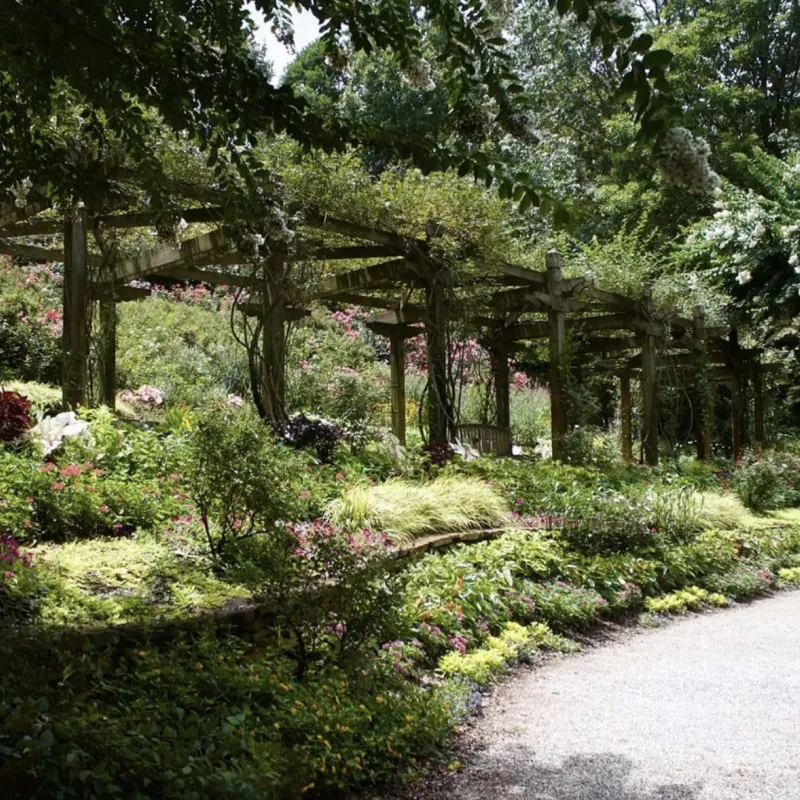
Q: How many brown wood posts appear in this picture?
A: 12